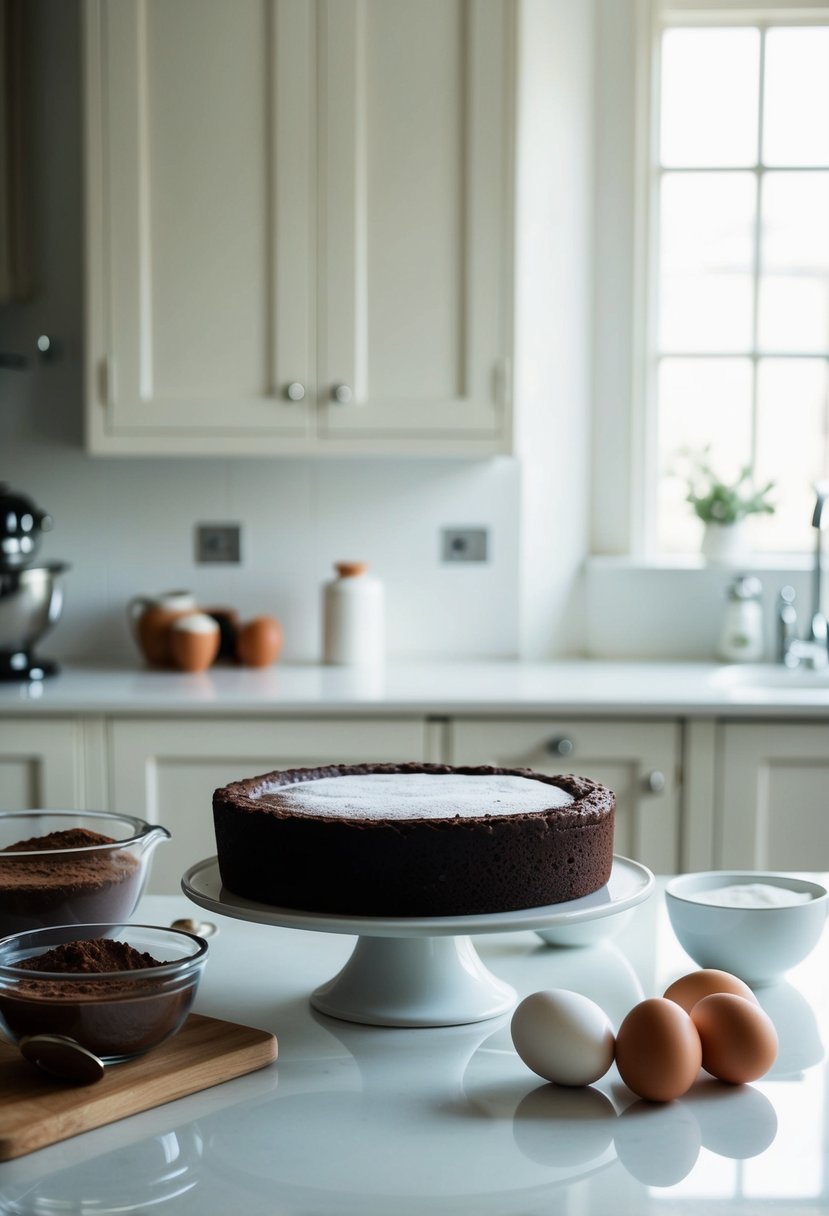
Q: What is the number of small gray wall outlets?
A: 2